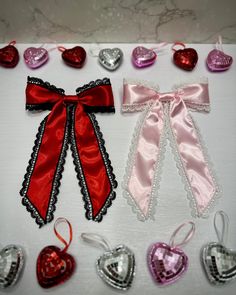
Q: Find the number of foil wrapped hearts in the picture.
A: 12